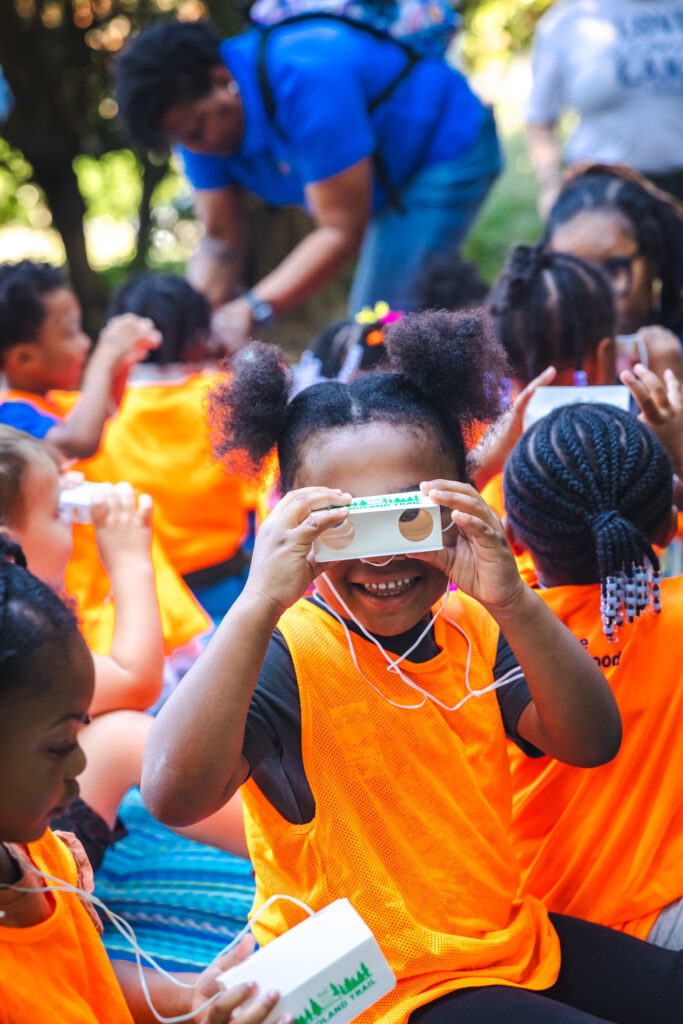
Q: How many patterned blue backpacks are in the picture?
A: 1